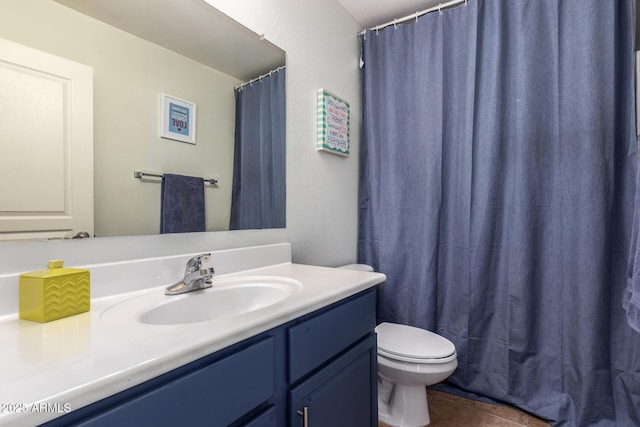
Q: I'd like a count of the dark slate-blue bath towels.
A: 1